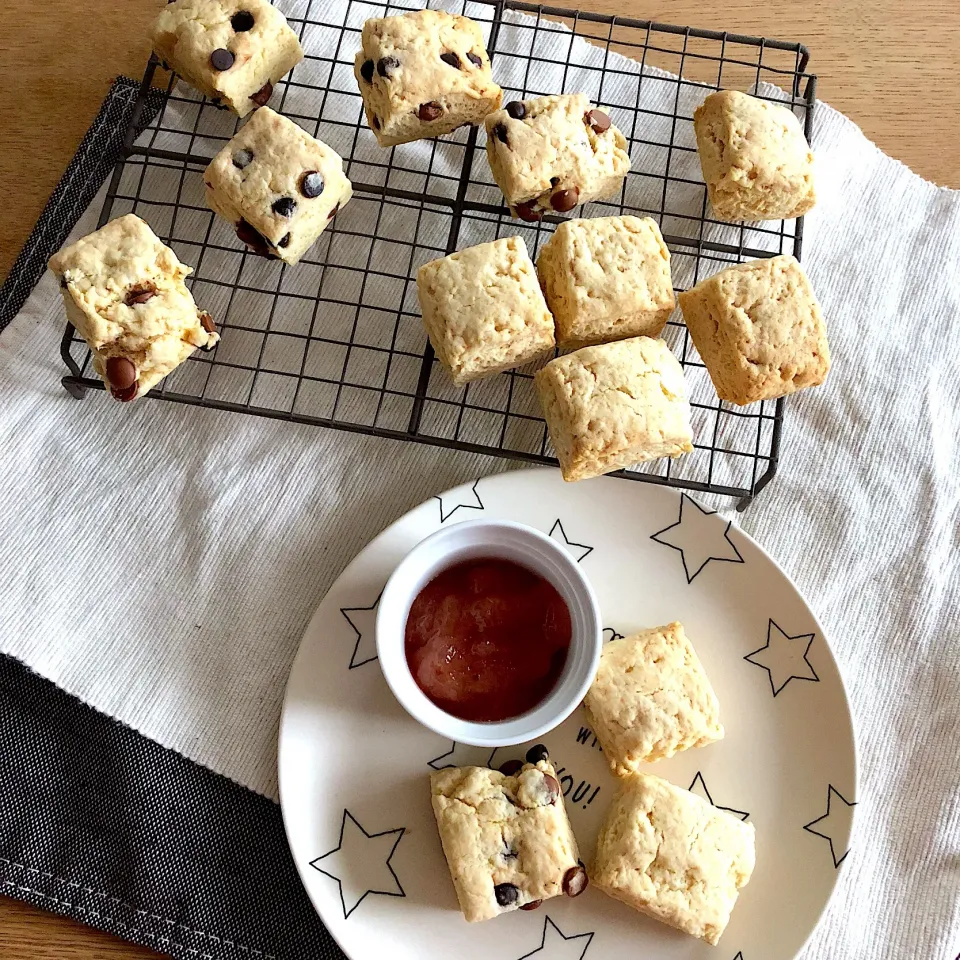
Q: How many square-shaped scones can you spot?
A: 13